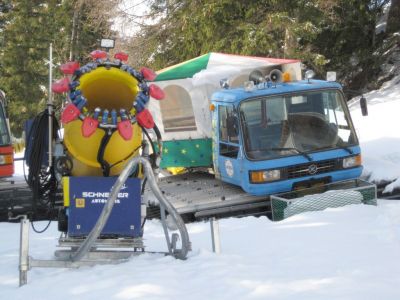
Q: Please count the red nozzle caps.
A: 10